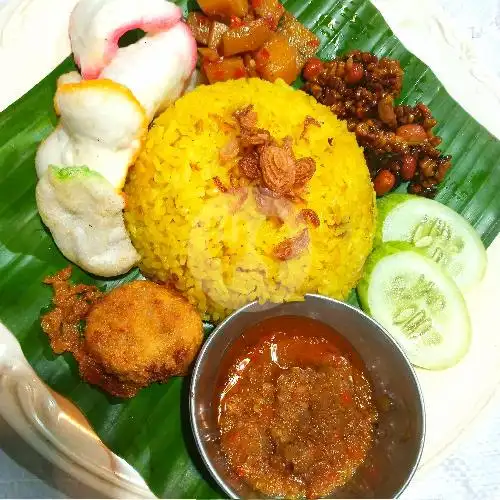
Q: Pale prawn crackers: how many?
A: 3